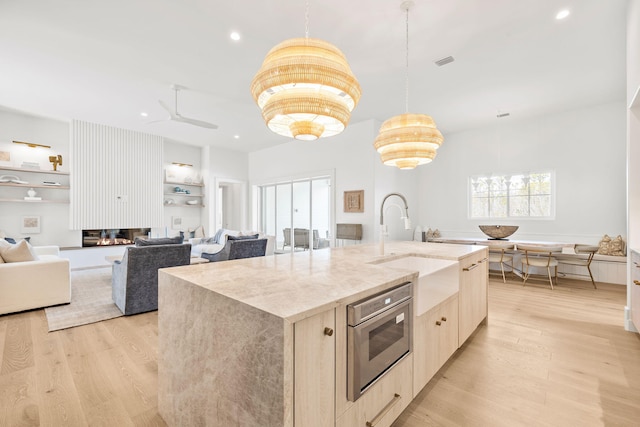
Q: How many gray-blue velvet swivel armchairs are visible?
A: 2